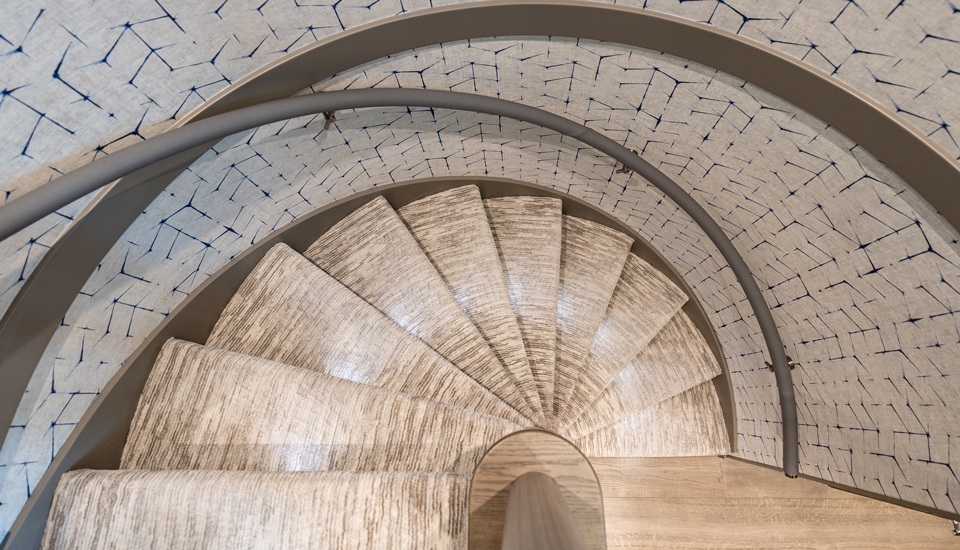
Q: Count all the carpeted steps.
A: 10